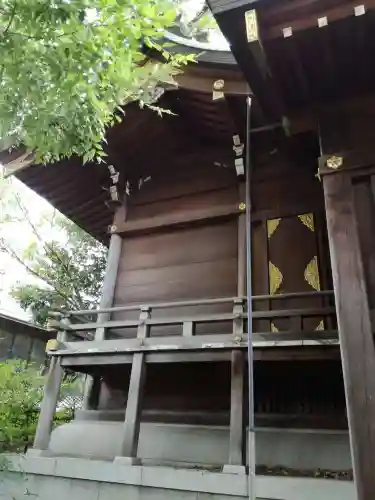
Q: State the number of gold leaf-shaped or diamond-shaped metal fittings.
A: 6